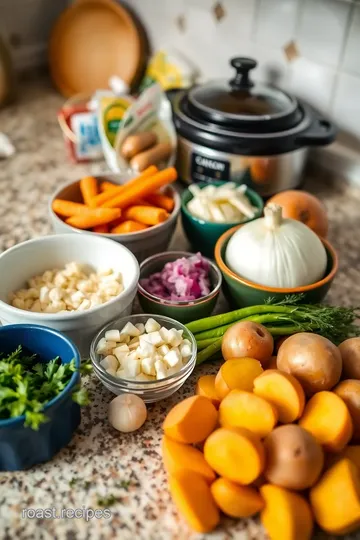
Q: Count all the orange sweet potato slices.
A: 12